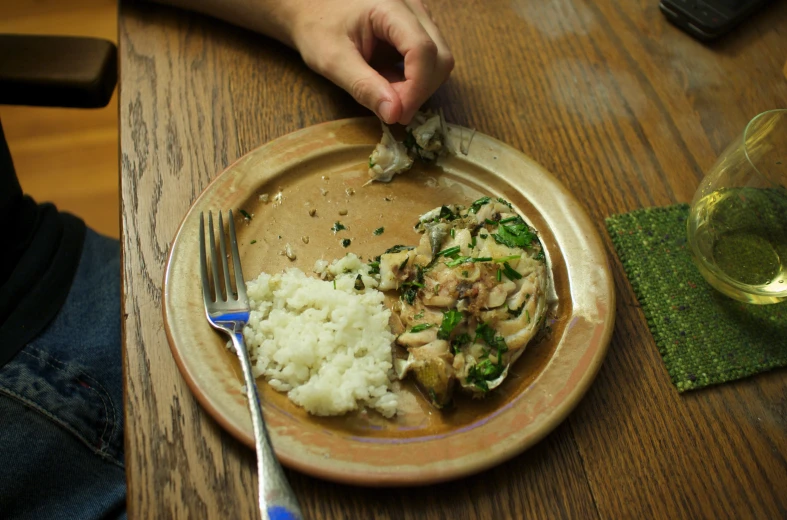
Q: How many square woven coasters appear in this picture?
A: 1